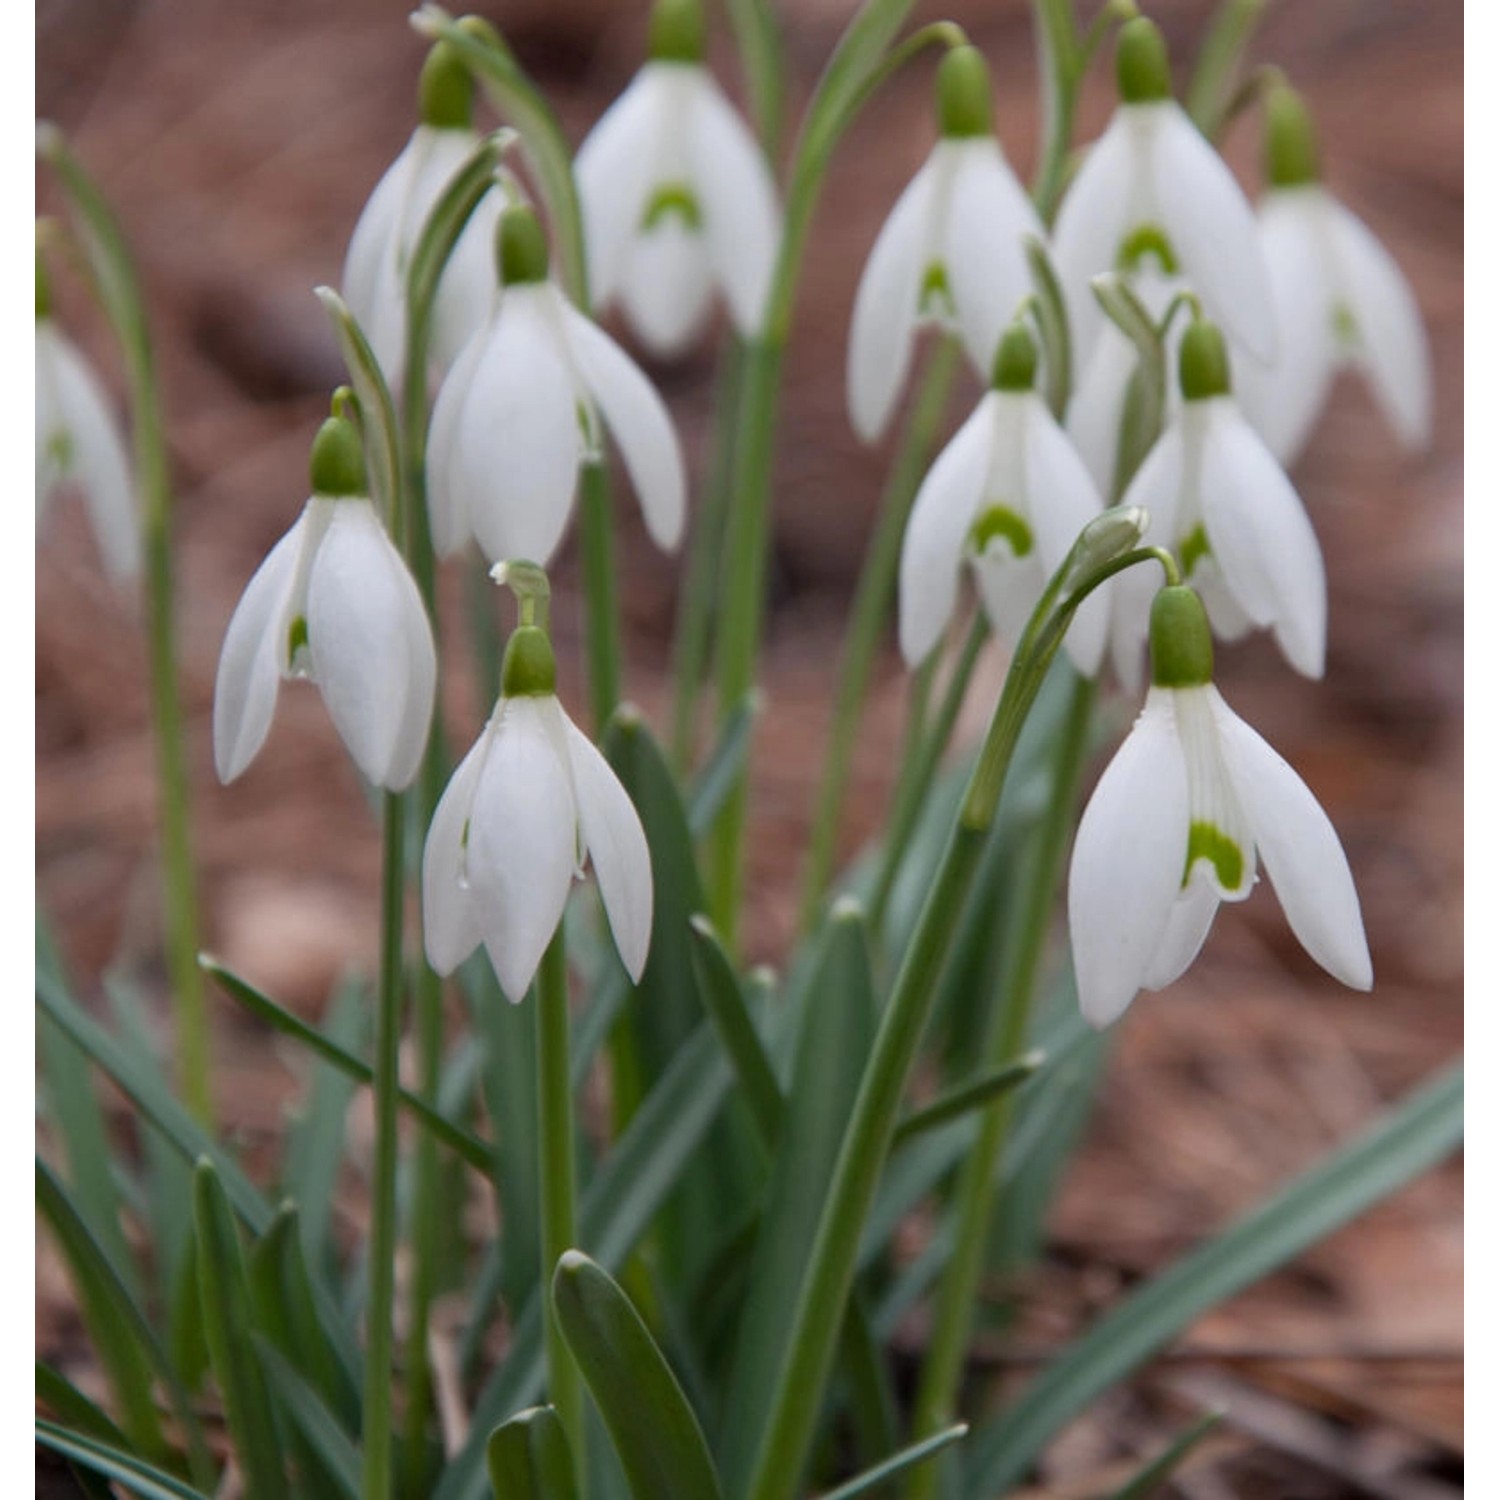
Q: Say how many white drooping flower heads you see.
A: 12